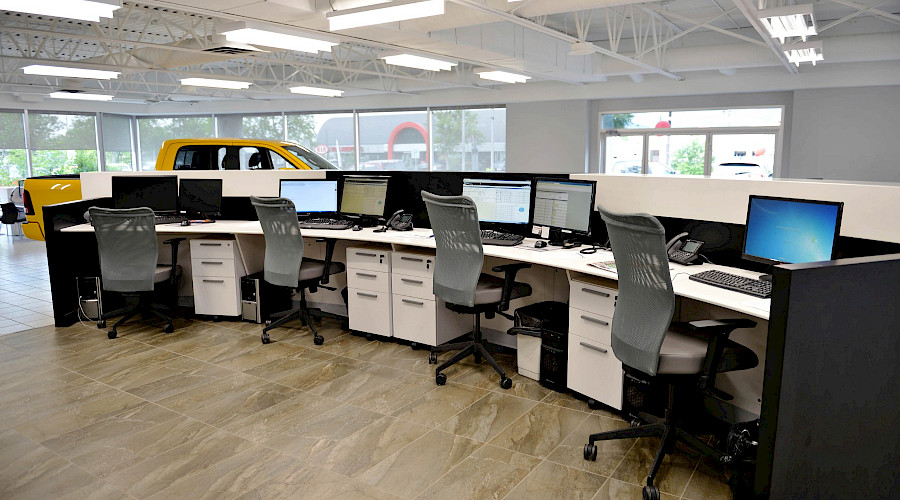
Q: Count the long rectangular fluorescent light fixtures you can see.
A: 11